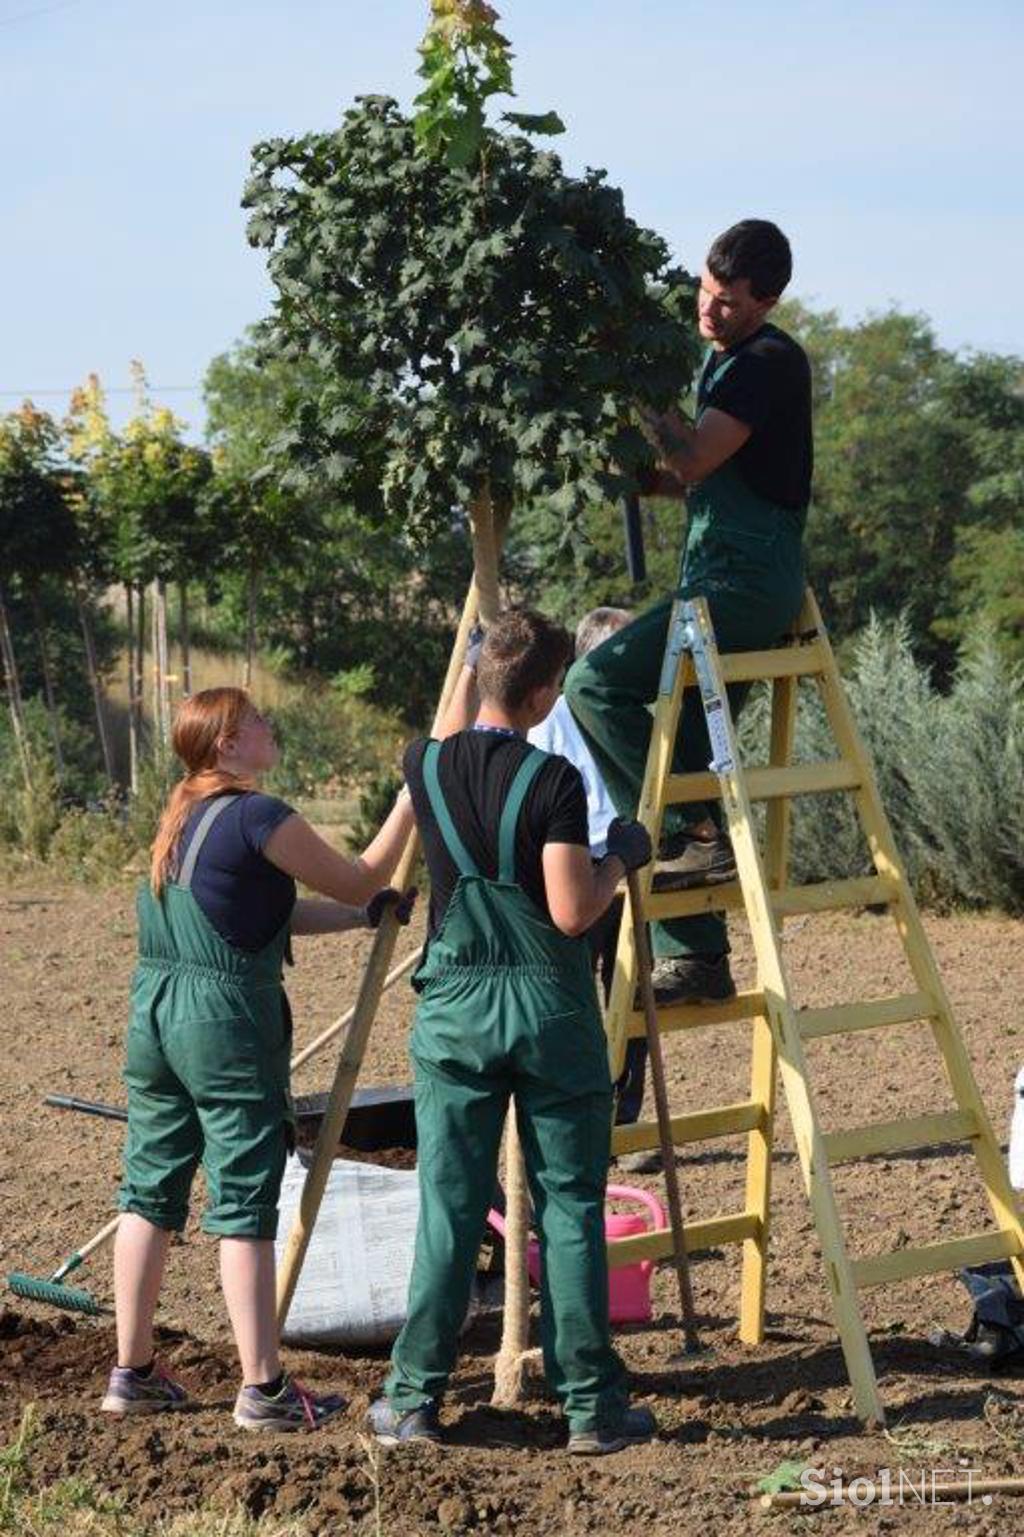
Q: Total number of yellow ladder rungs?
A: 12